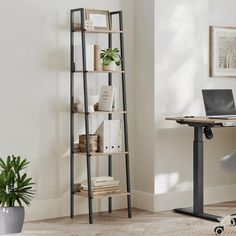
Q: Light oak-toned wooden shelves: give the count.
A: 5